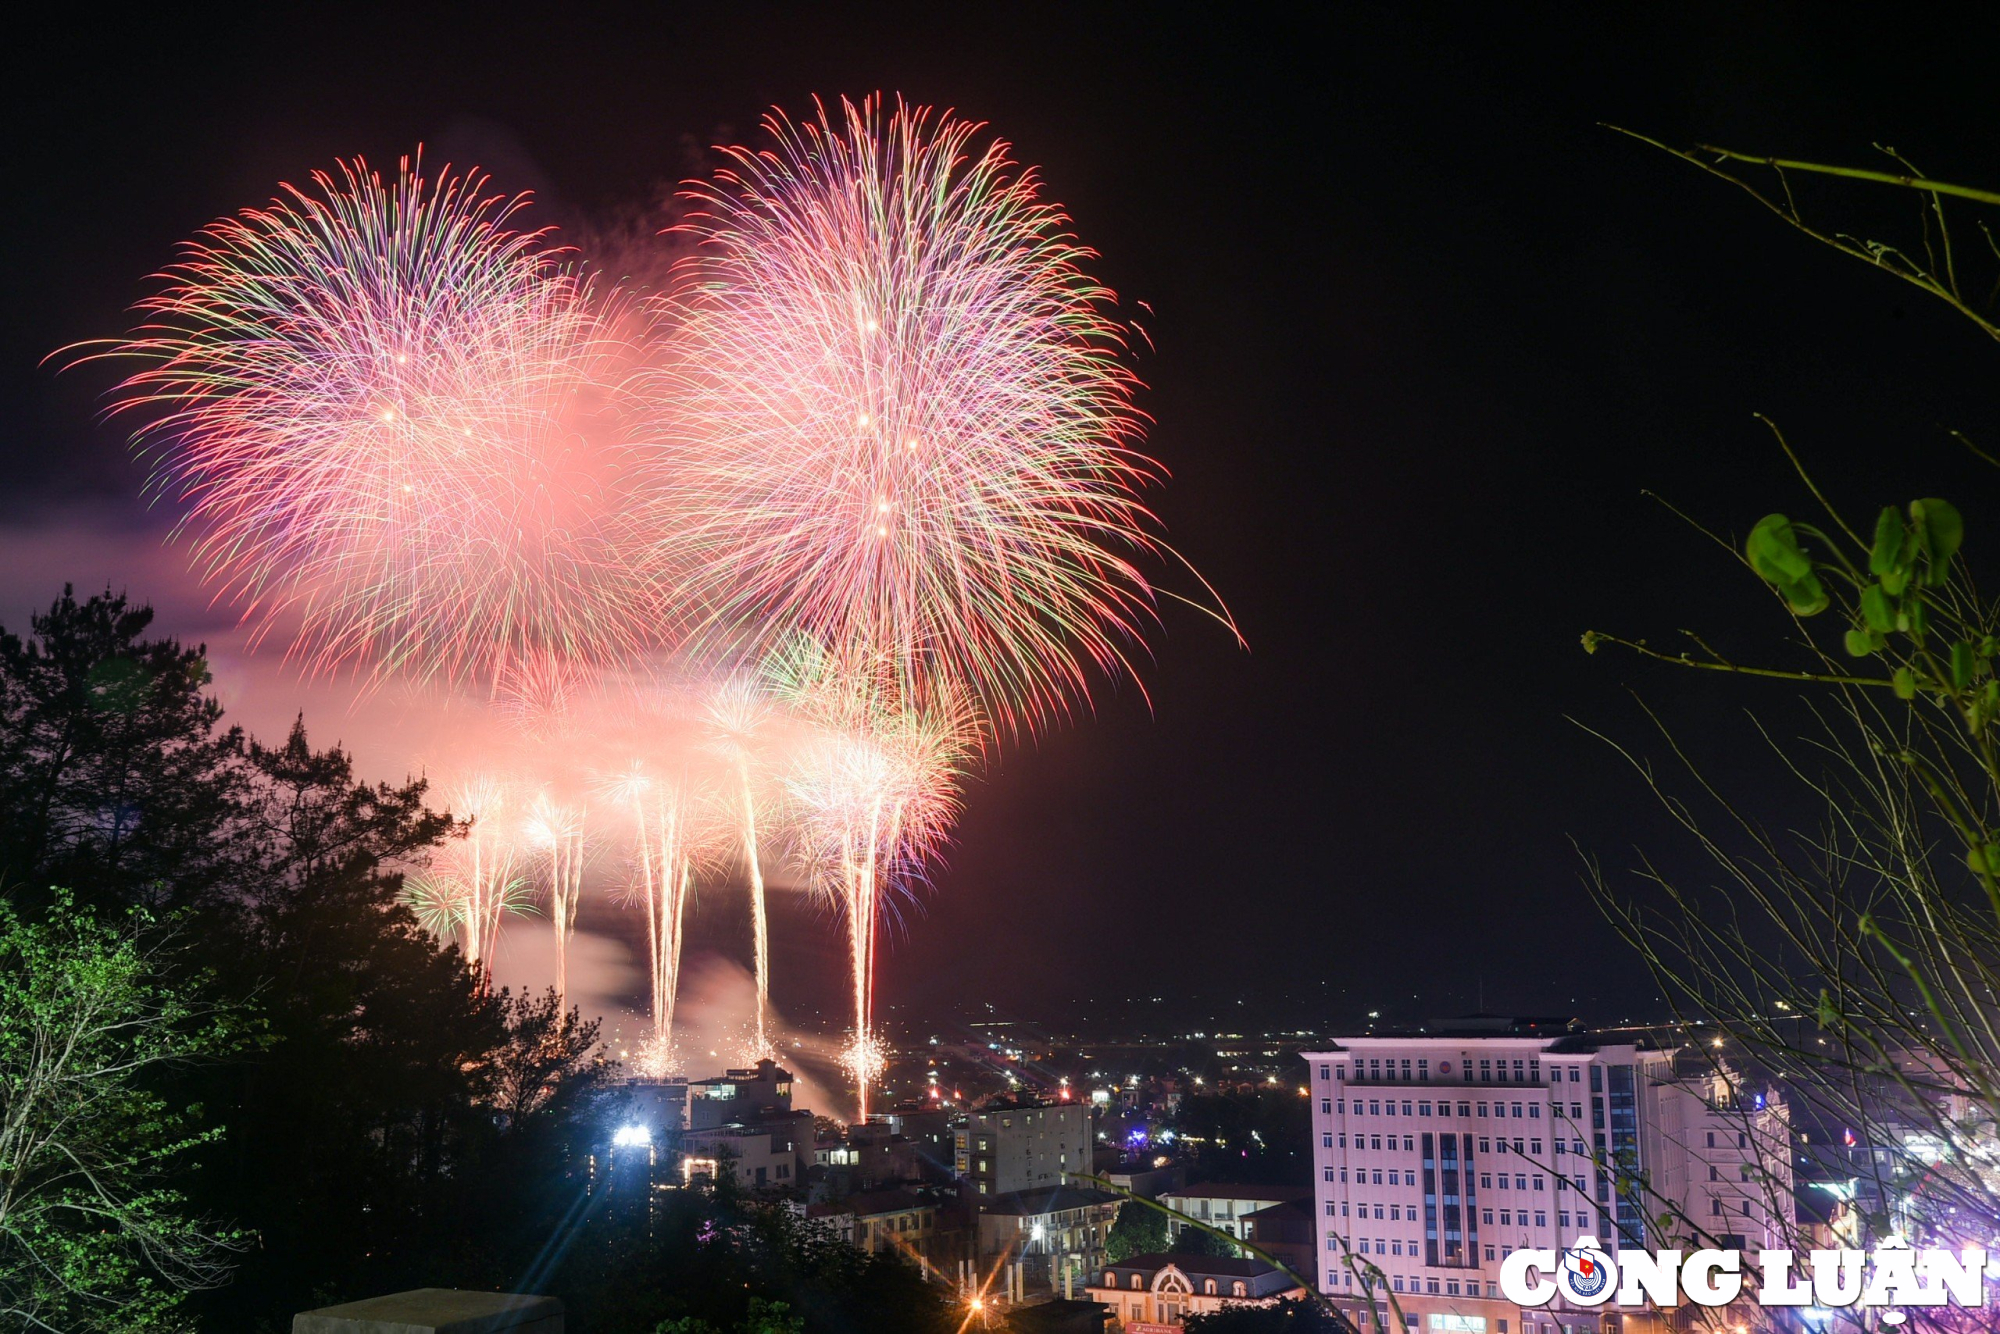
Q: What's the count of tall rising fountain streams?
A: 5